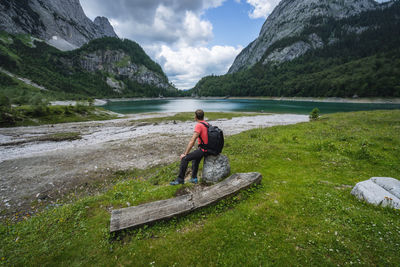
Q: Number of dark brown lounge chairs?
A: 0